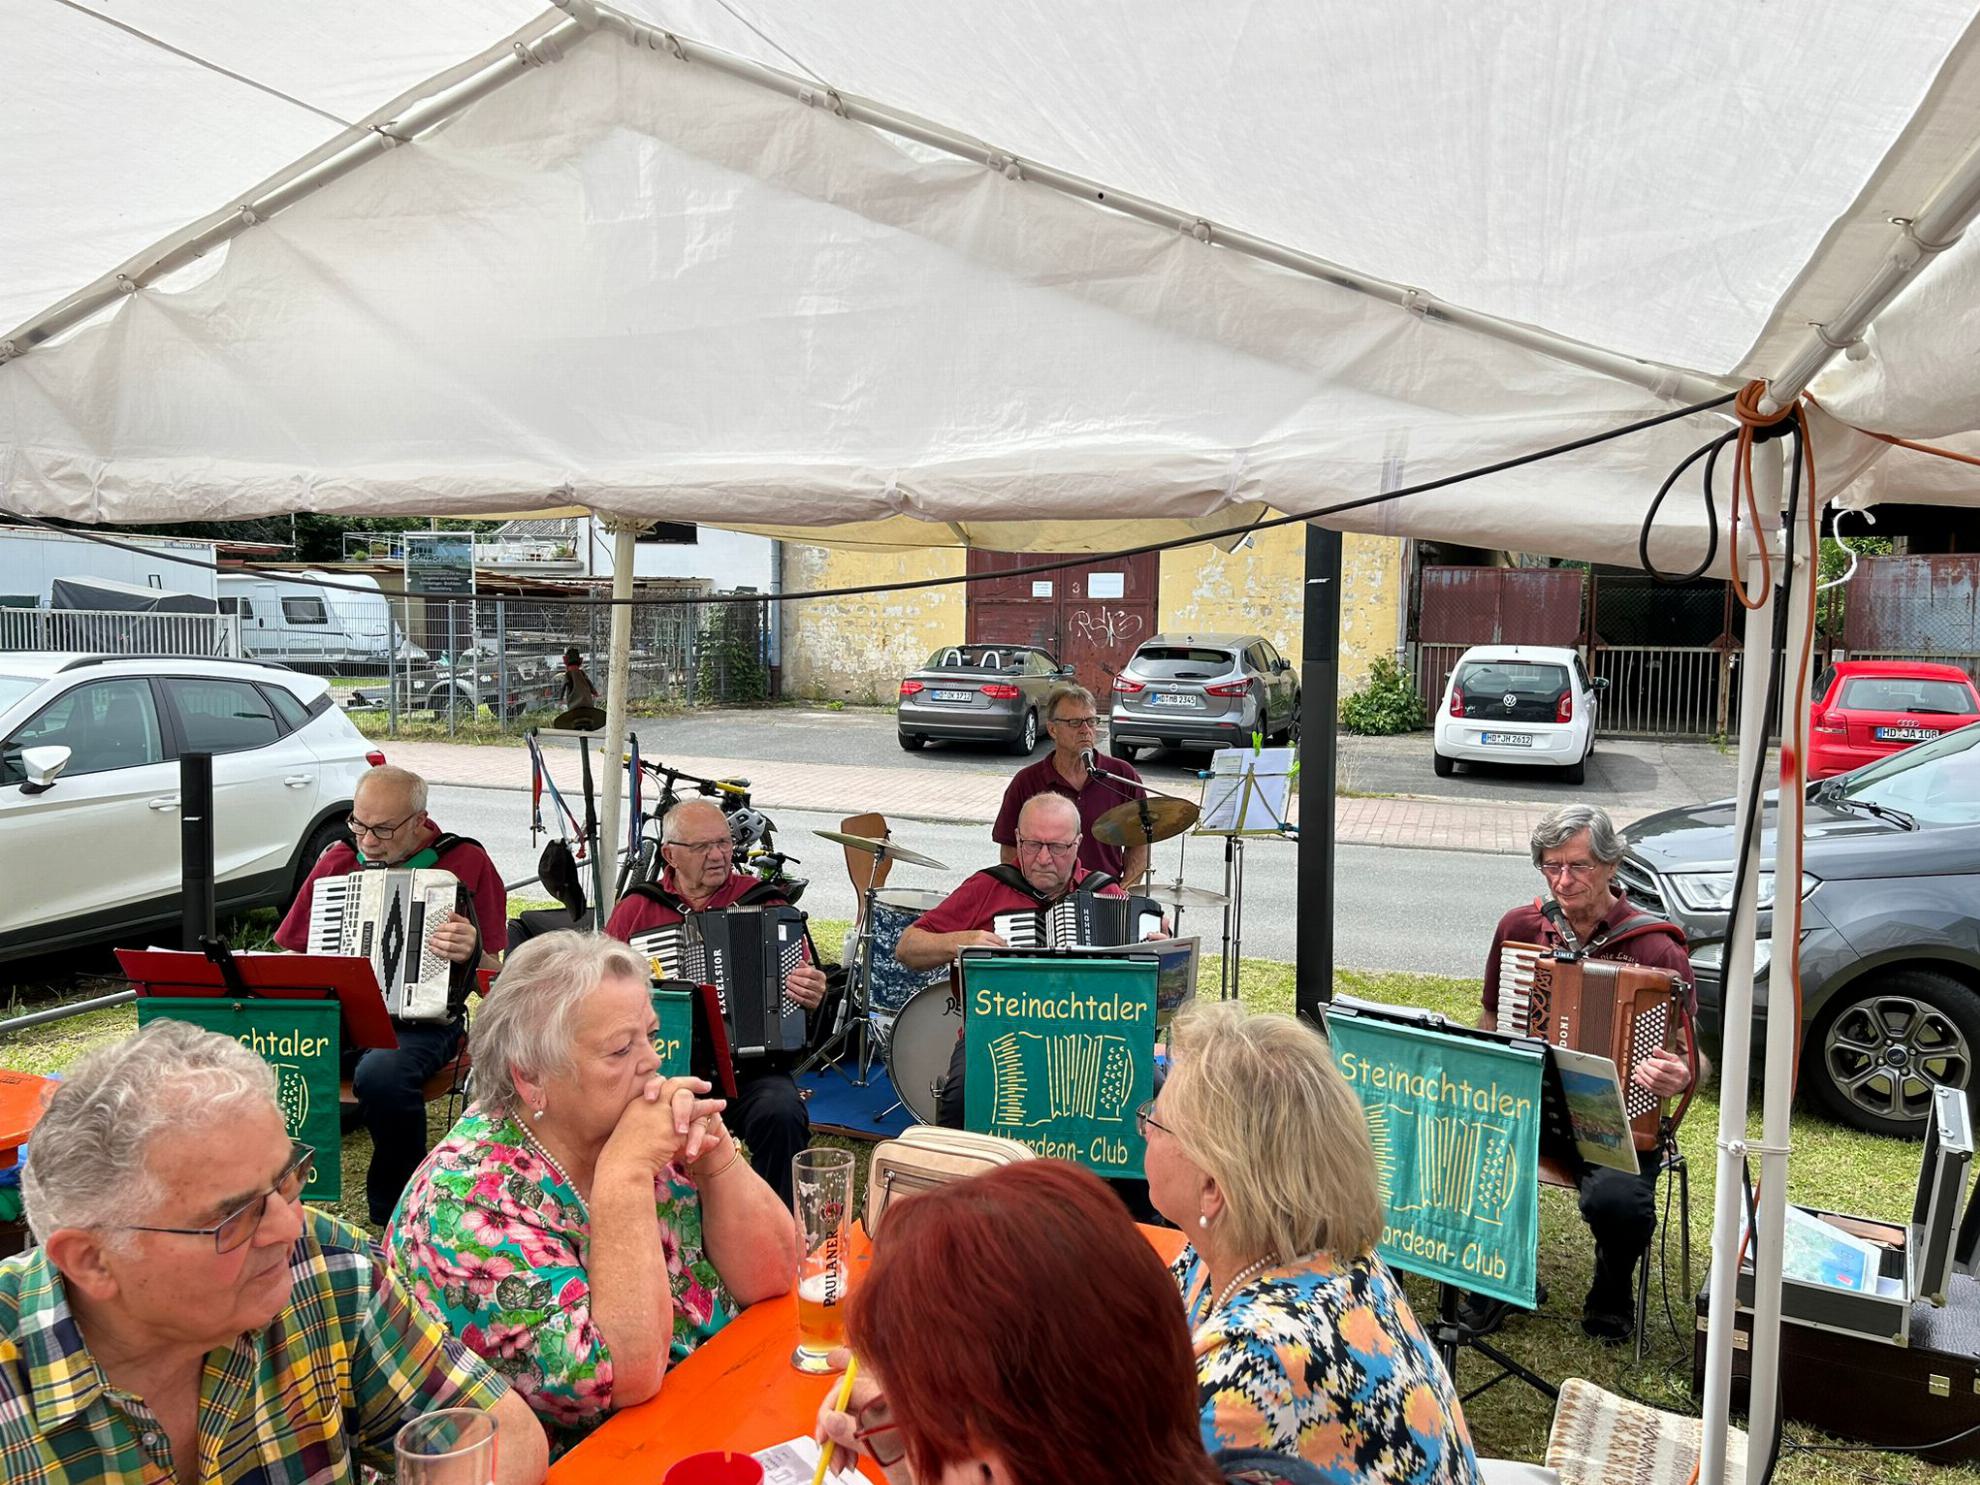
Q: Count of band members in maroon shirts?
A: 5